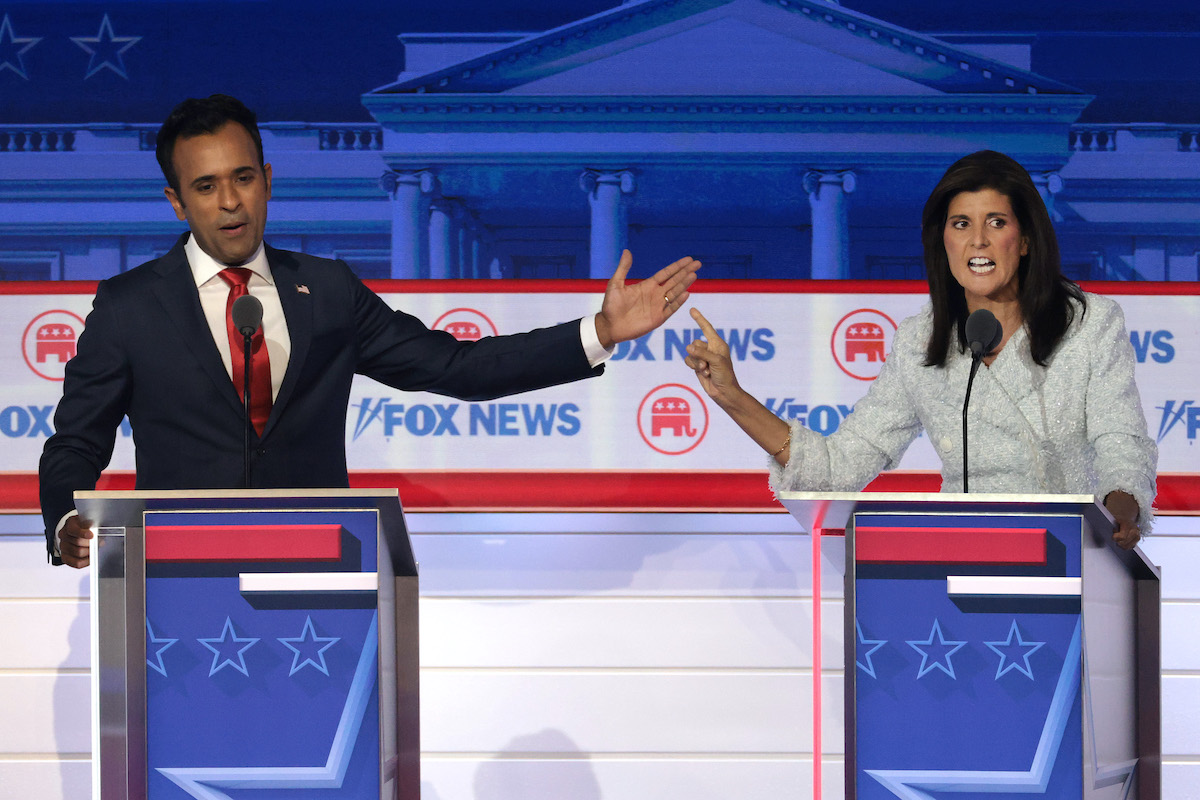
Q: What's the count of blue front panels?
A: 2